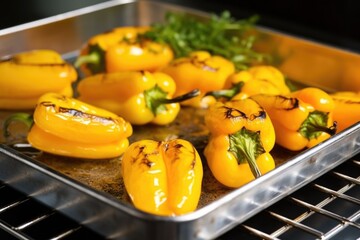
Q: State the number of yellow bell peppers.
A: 10